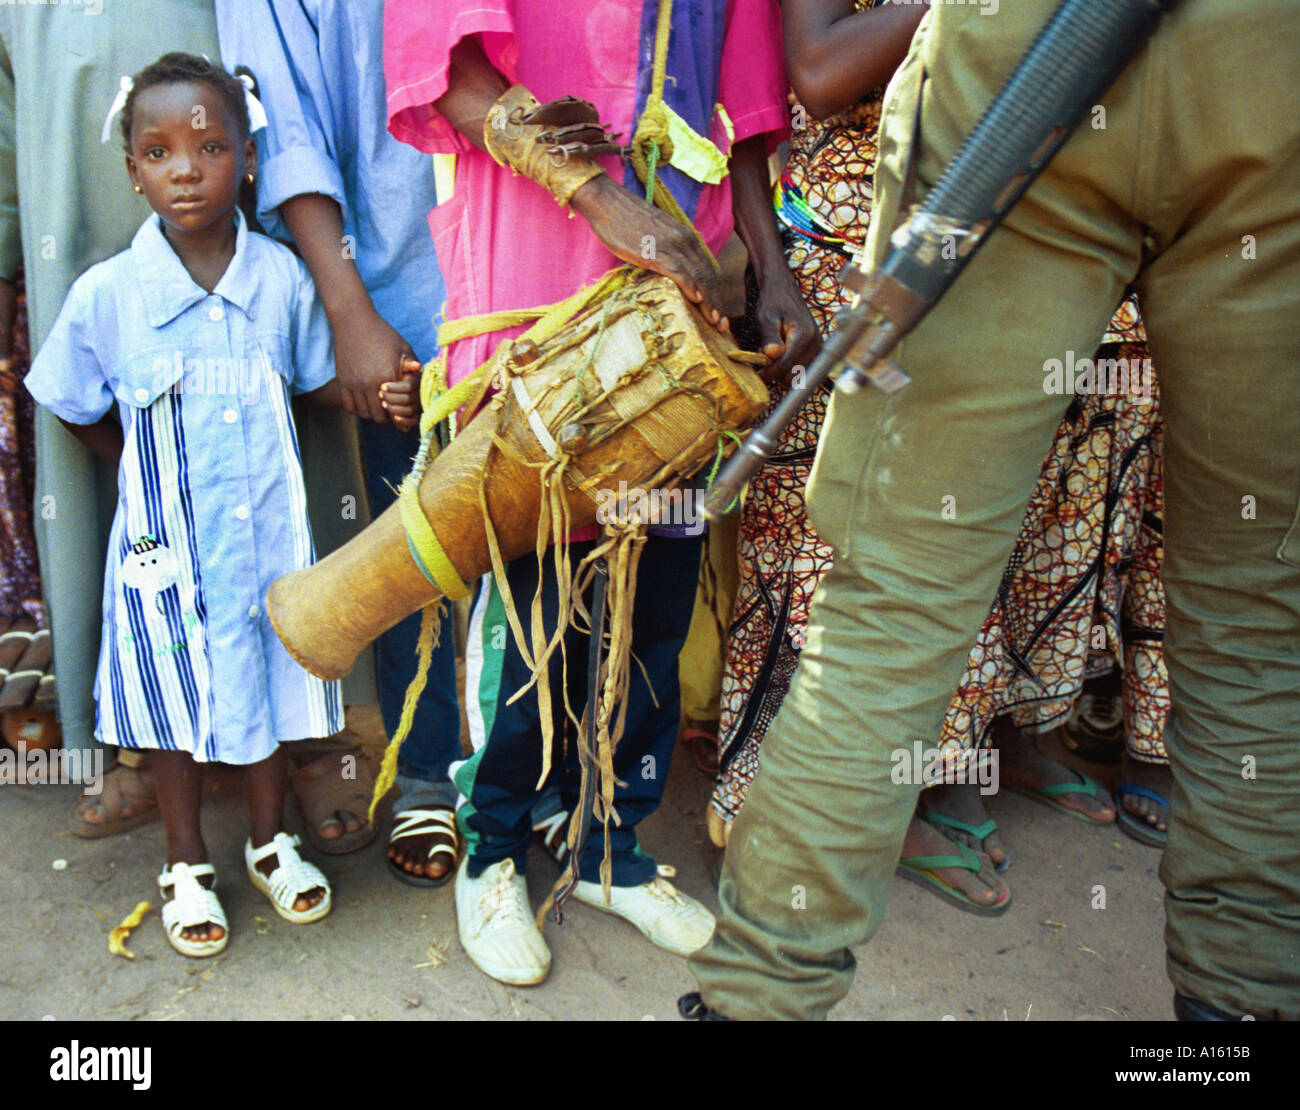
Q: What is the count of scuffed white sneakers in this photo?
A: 2